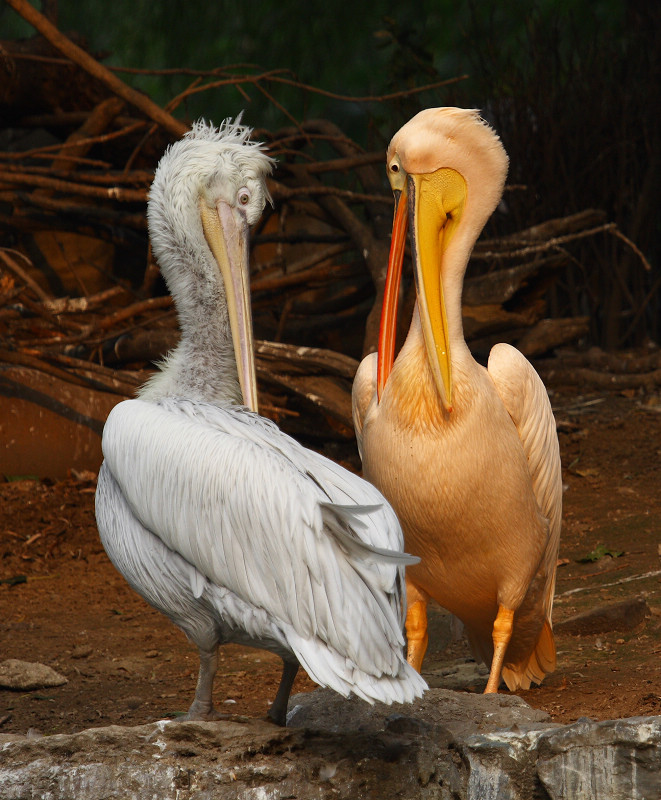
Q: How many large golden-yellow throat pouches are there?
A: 1